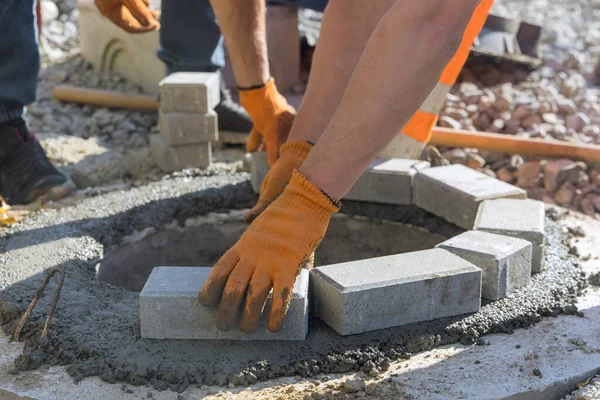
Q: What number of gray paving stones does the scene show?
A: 10